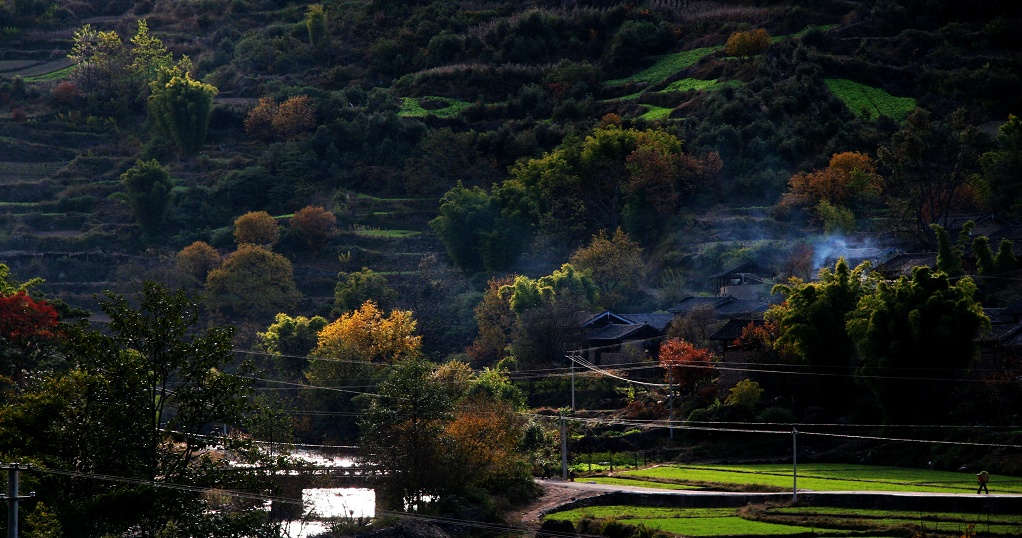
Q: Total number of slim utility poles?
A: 5